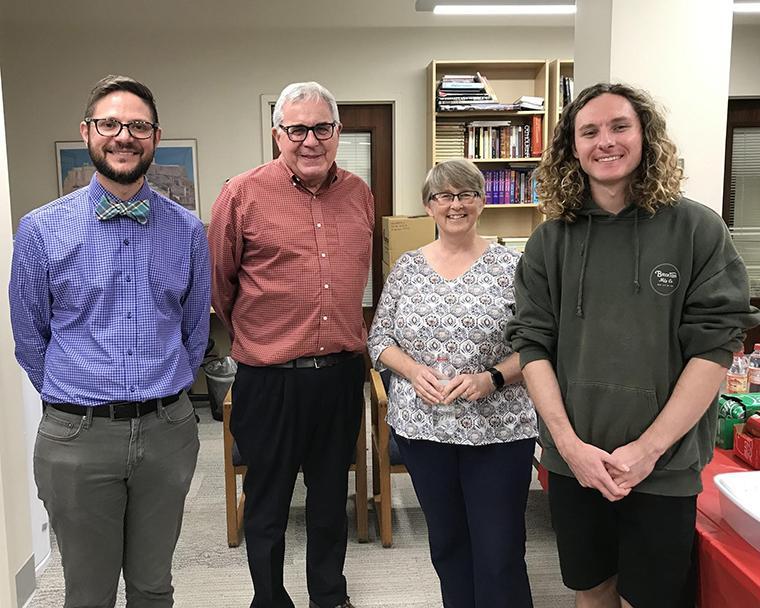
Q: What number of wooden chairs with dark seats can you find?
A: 2